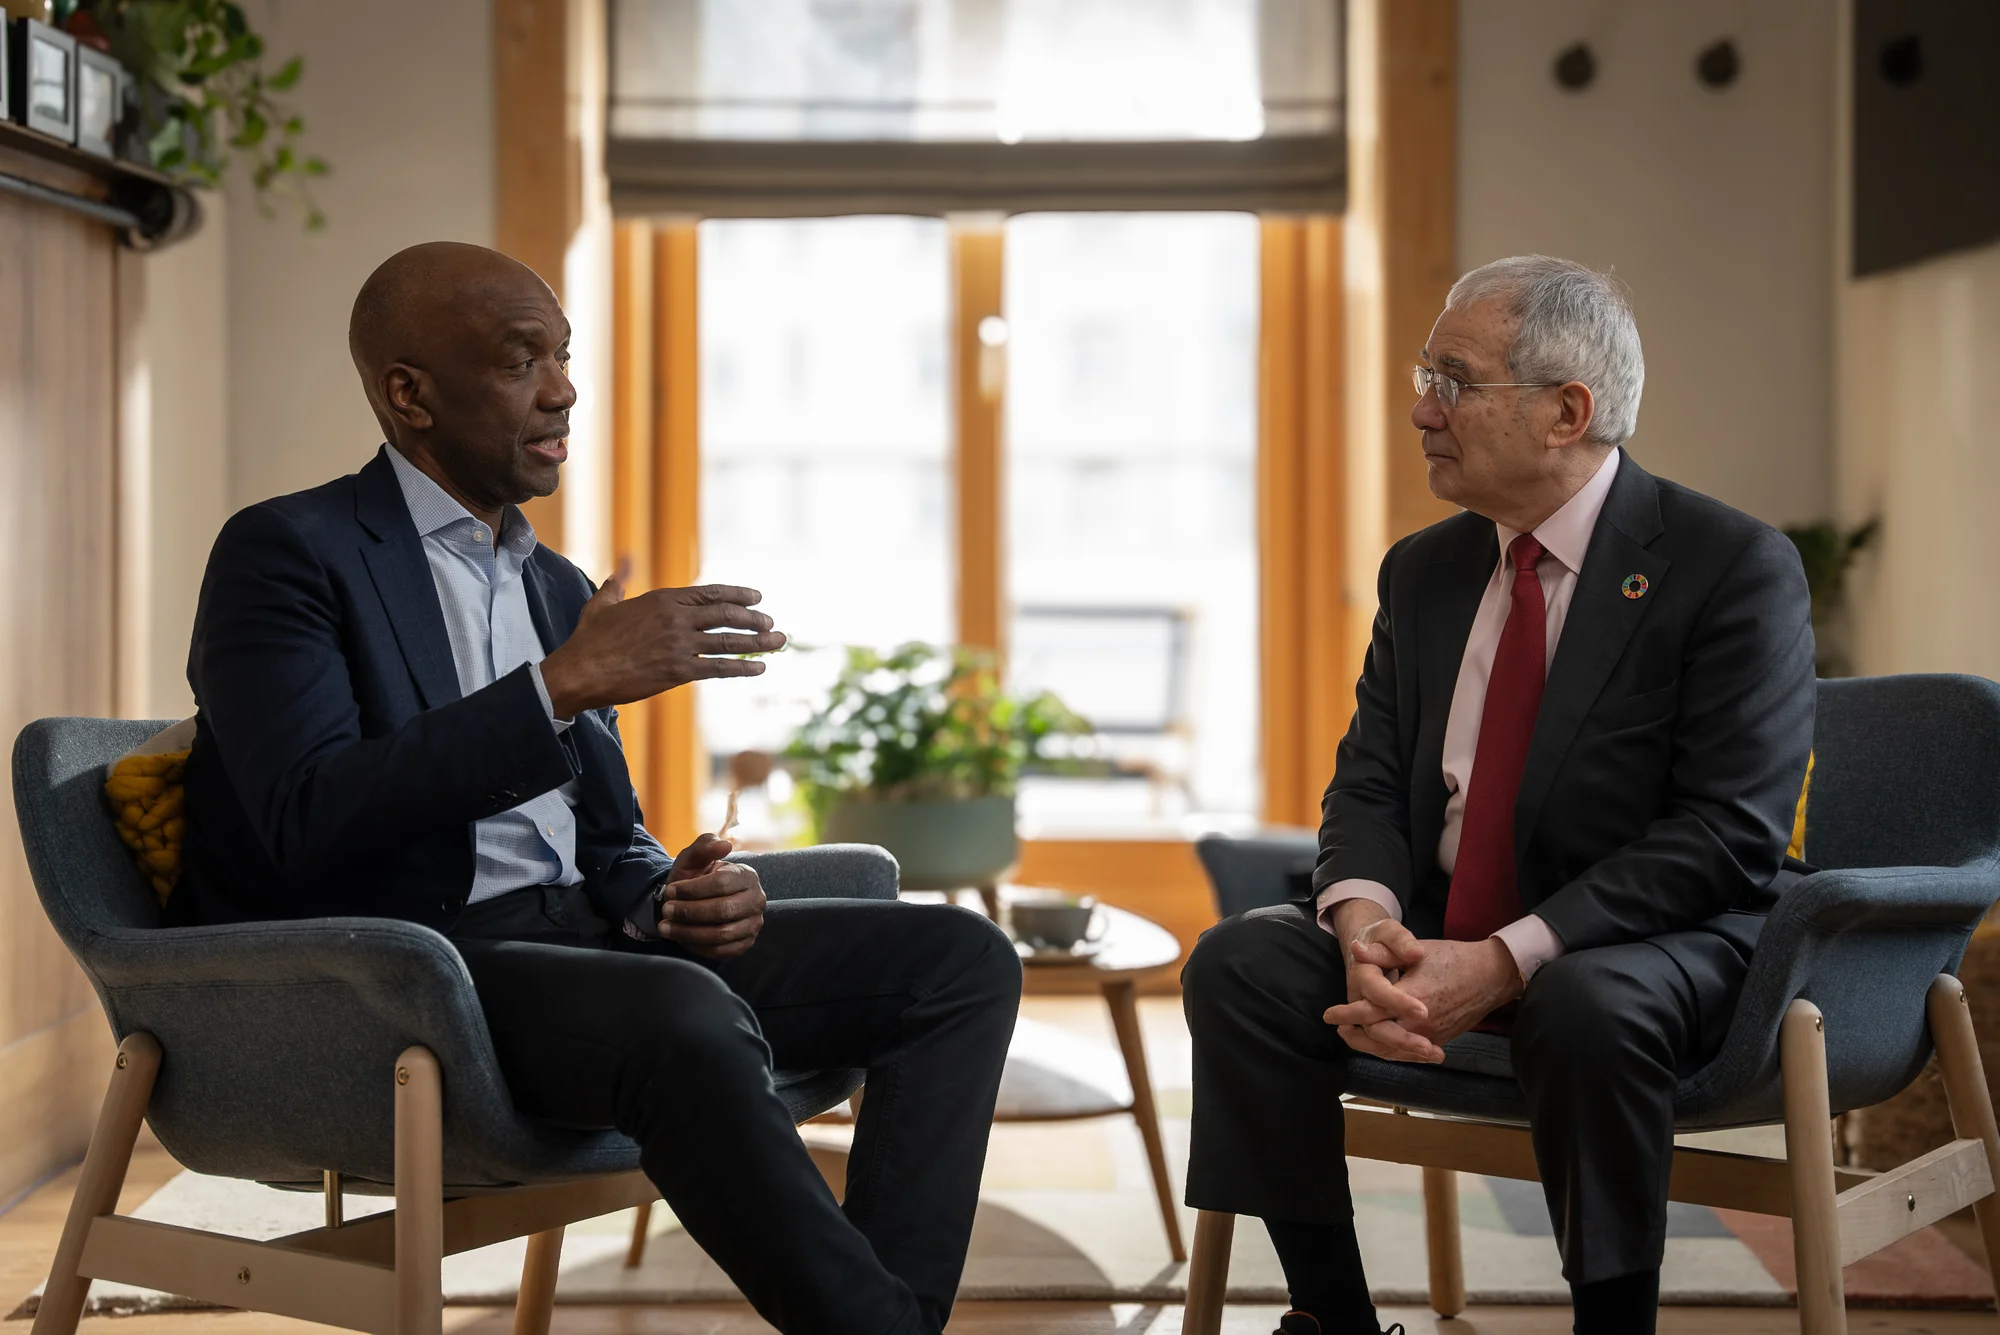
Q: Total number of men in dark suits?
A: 2